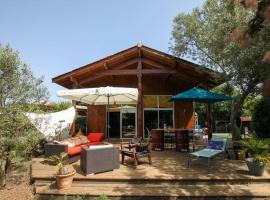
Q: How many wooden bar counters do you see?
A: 1